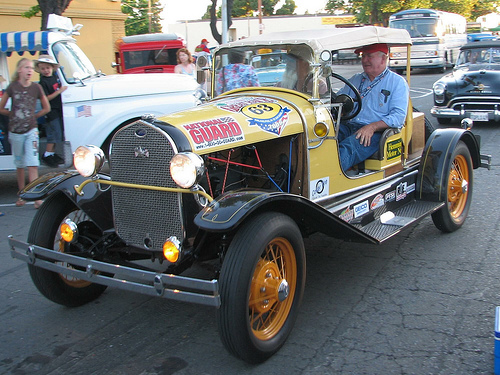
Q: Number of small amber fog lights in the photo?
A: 2